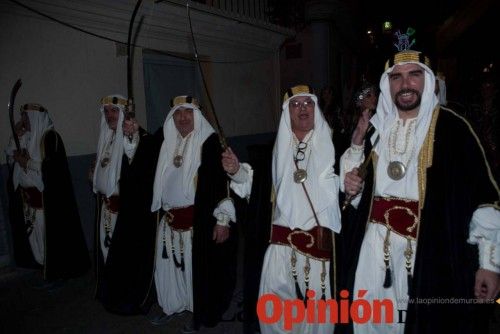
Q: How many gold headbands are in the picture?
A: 5